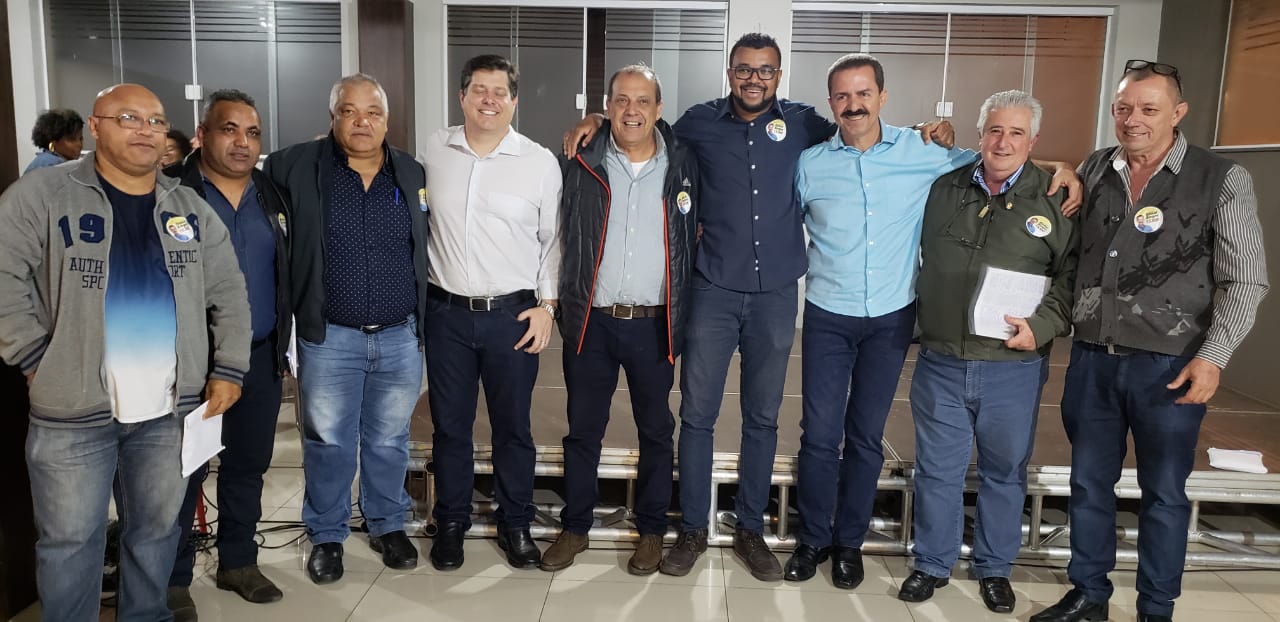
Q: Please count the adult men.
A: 9